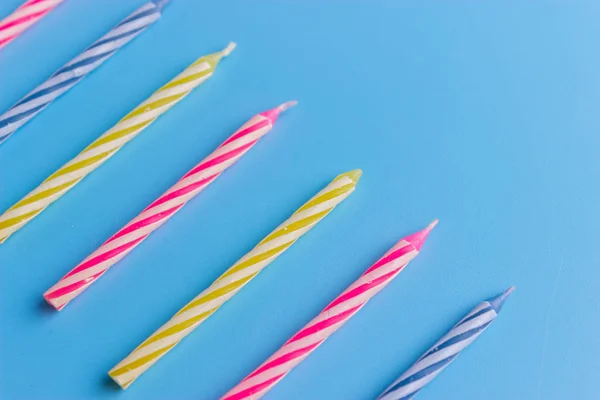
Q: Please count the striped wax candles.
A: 7